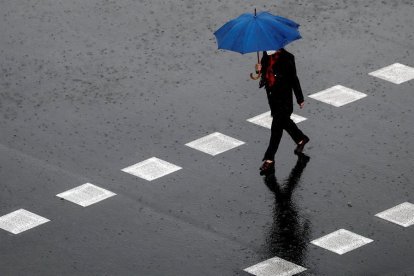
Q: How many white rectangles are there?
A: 10